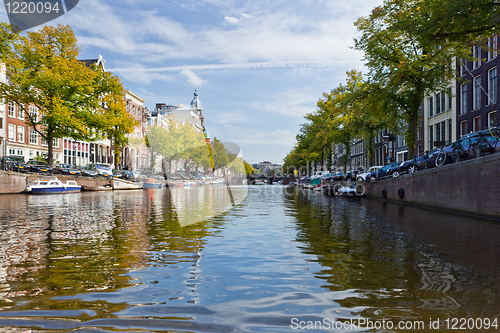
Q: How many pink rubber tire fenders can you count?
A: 0